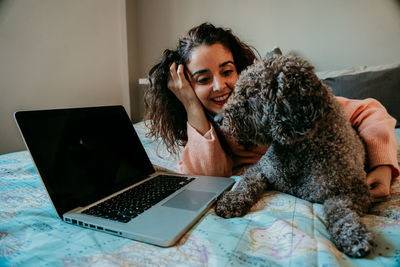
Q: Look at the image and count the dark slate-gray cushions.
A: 1